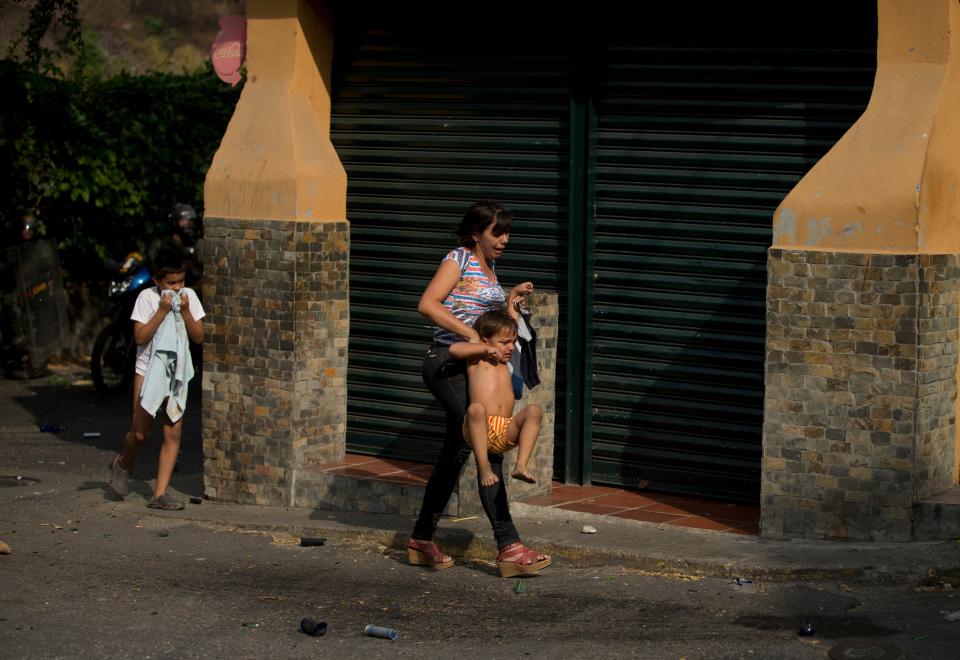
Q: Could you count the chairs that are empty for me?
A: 0